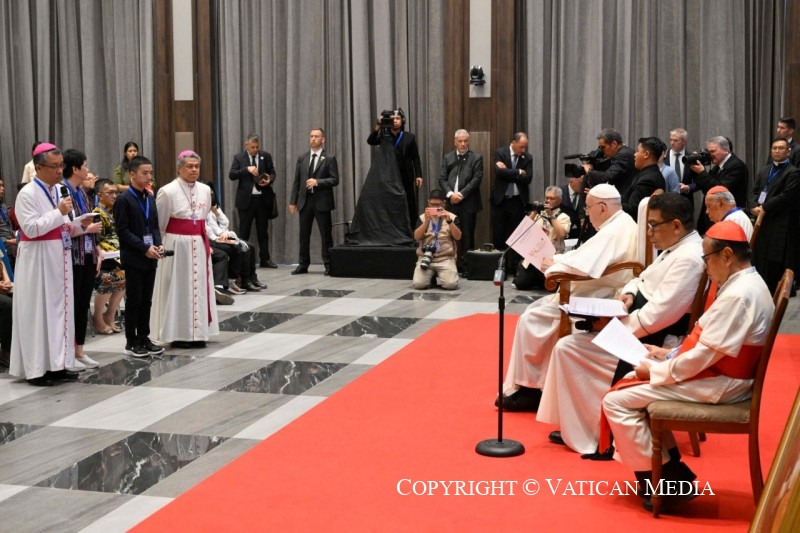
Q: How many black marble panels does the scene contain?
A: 9